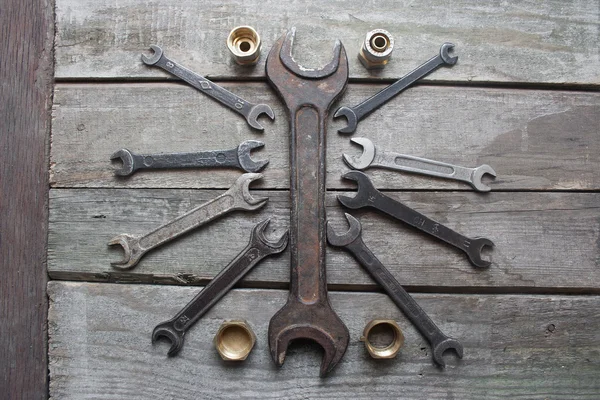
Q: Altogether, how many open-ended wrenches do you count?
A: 9